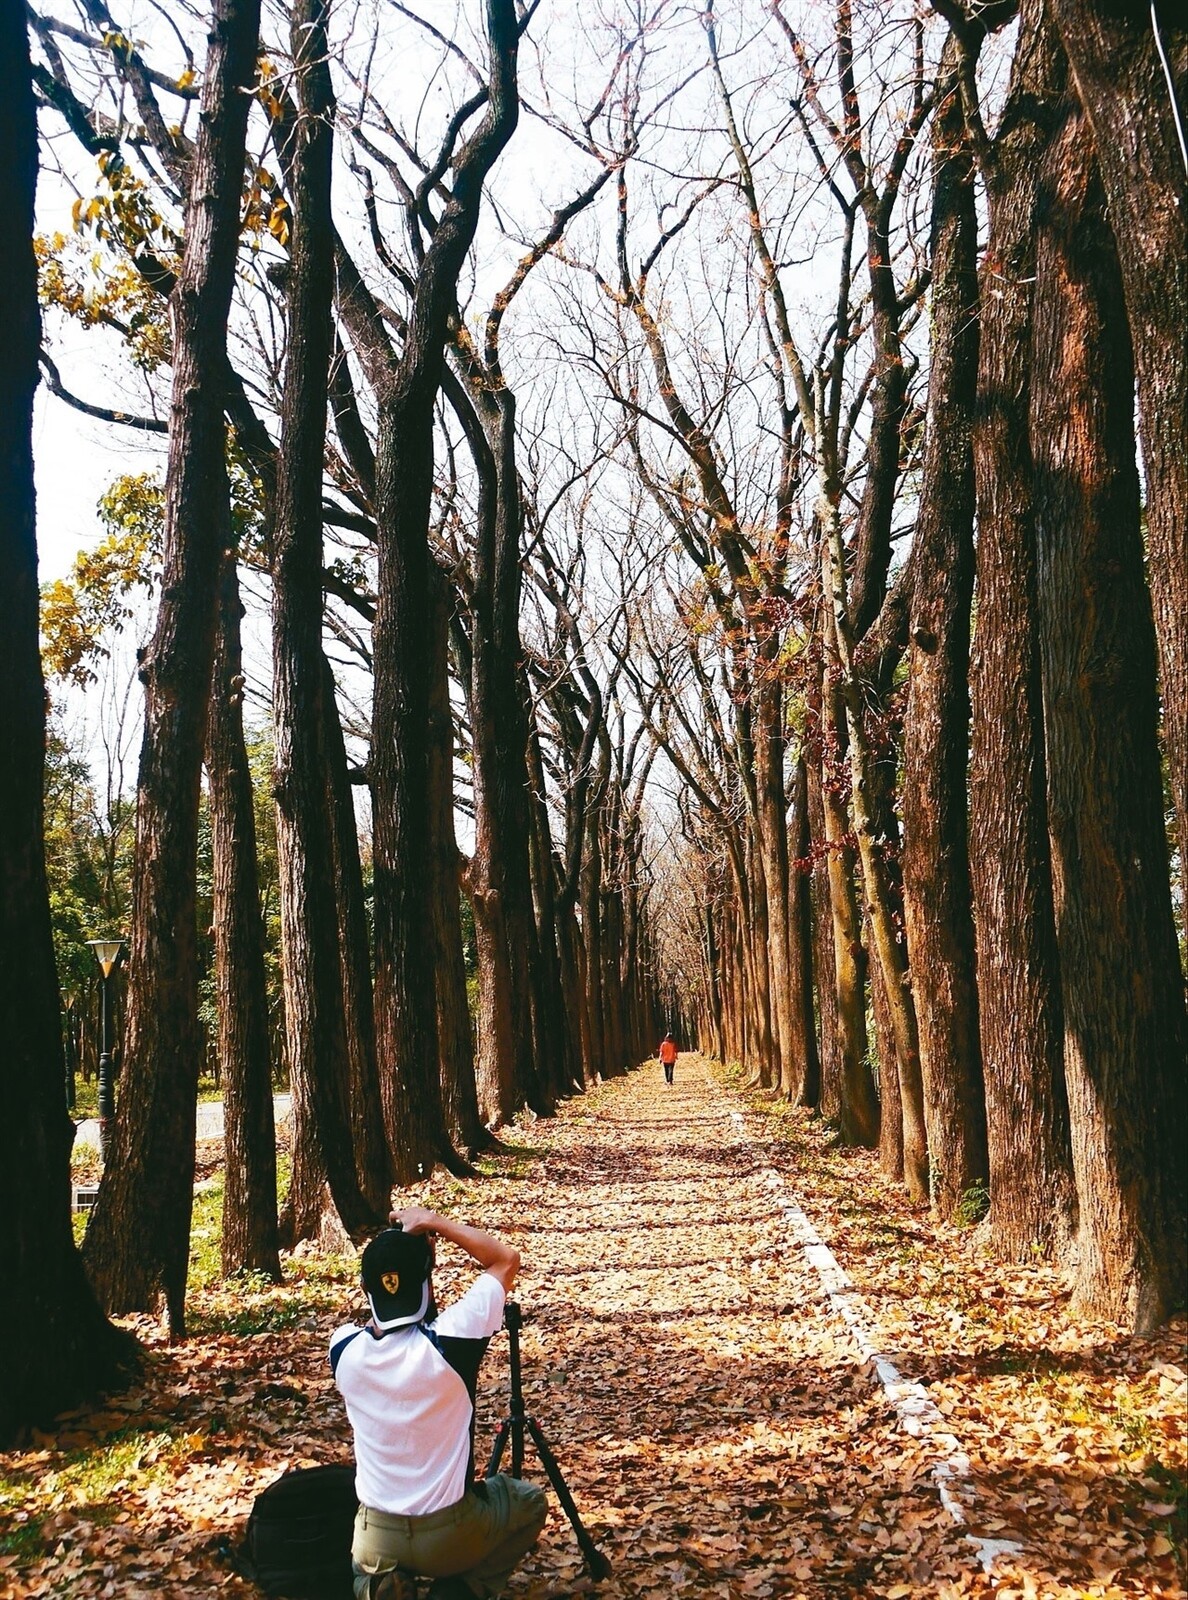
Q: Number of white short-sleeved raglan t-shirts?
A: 1